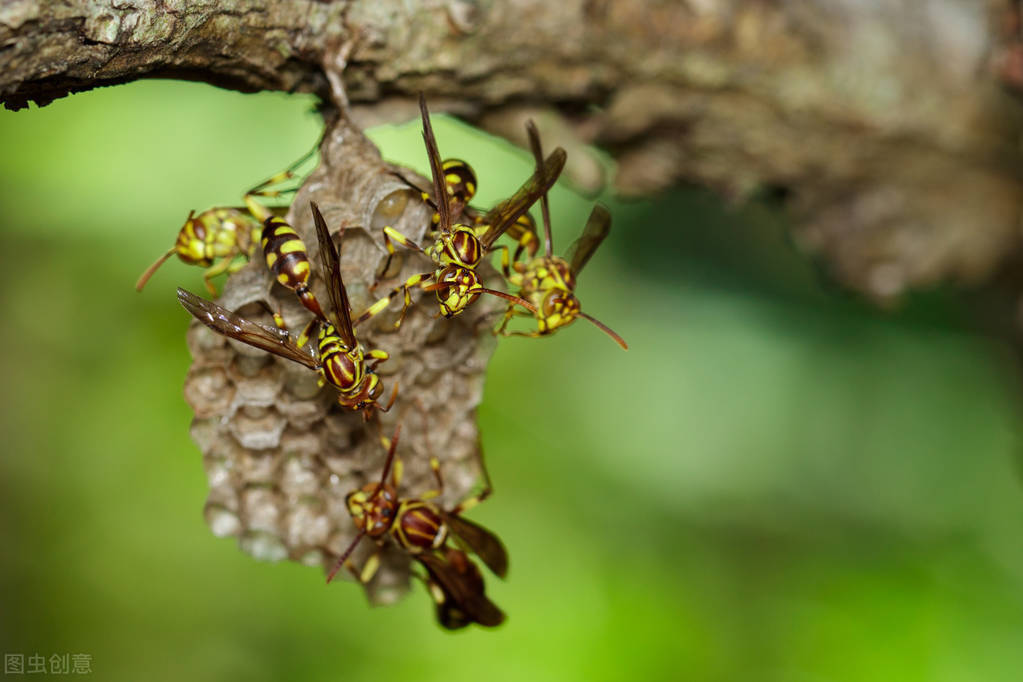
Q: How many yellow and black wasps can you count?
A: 5